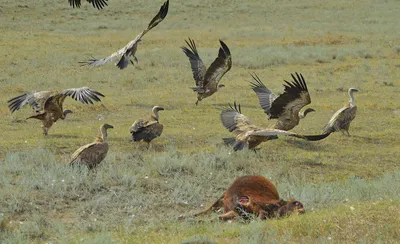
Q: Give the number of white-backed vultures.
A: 9